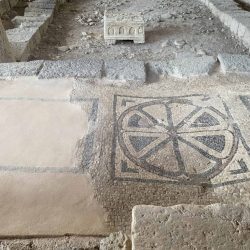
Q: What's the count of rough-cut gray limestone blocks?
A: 5